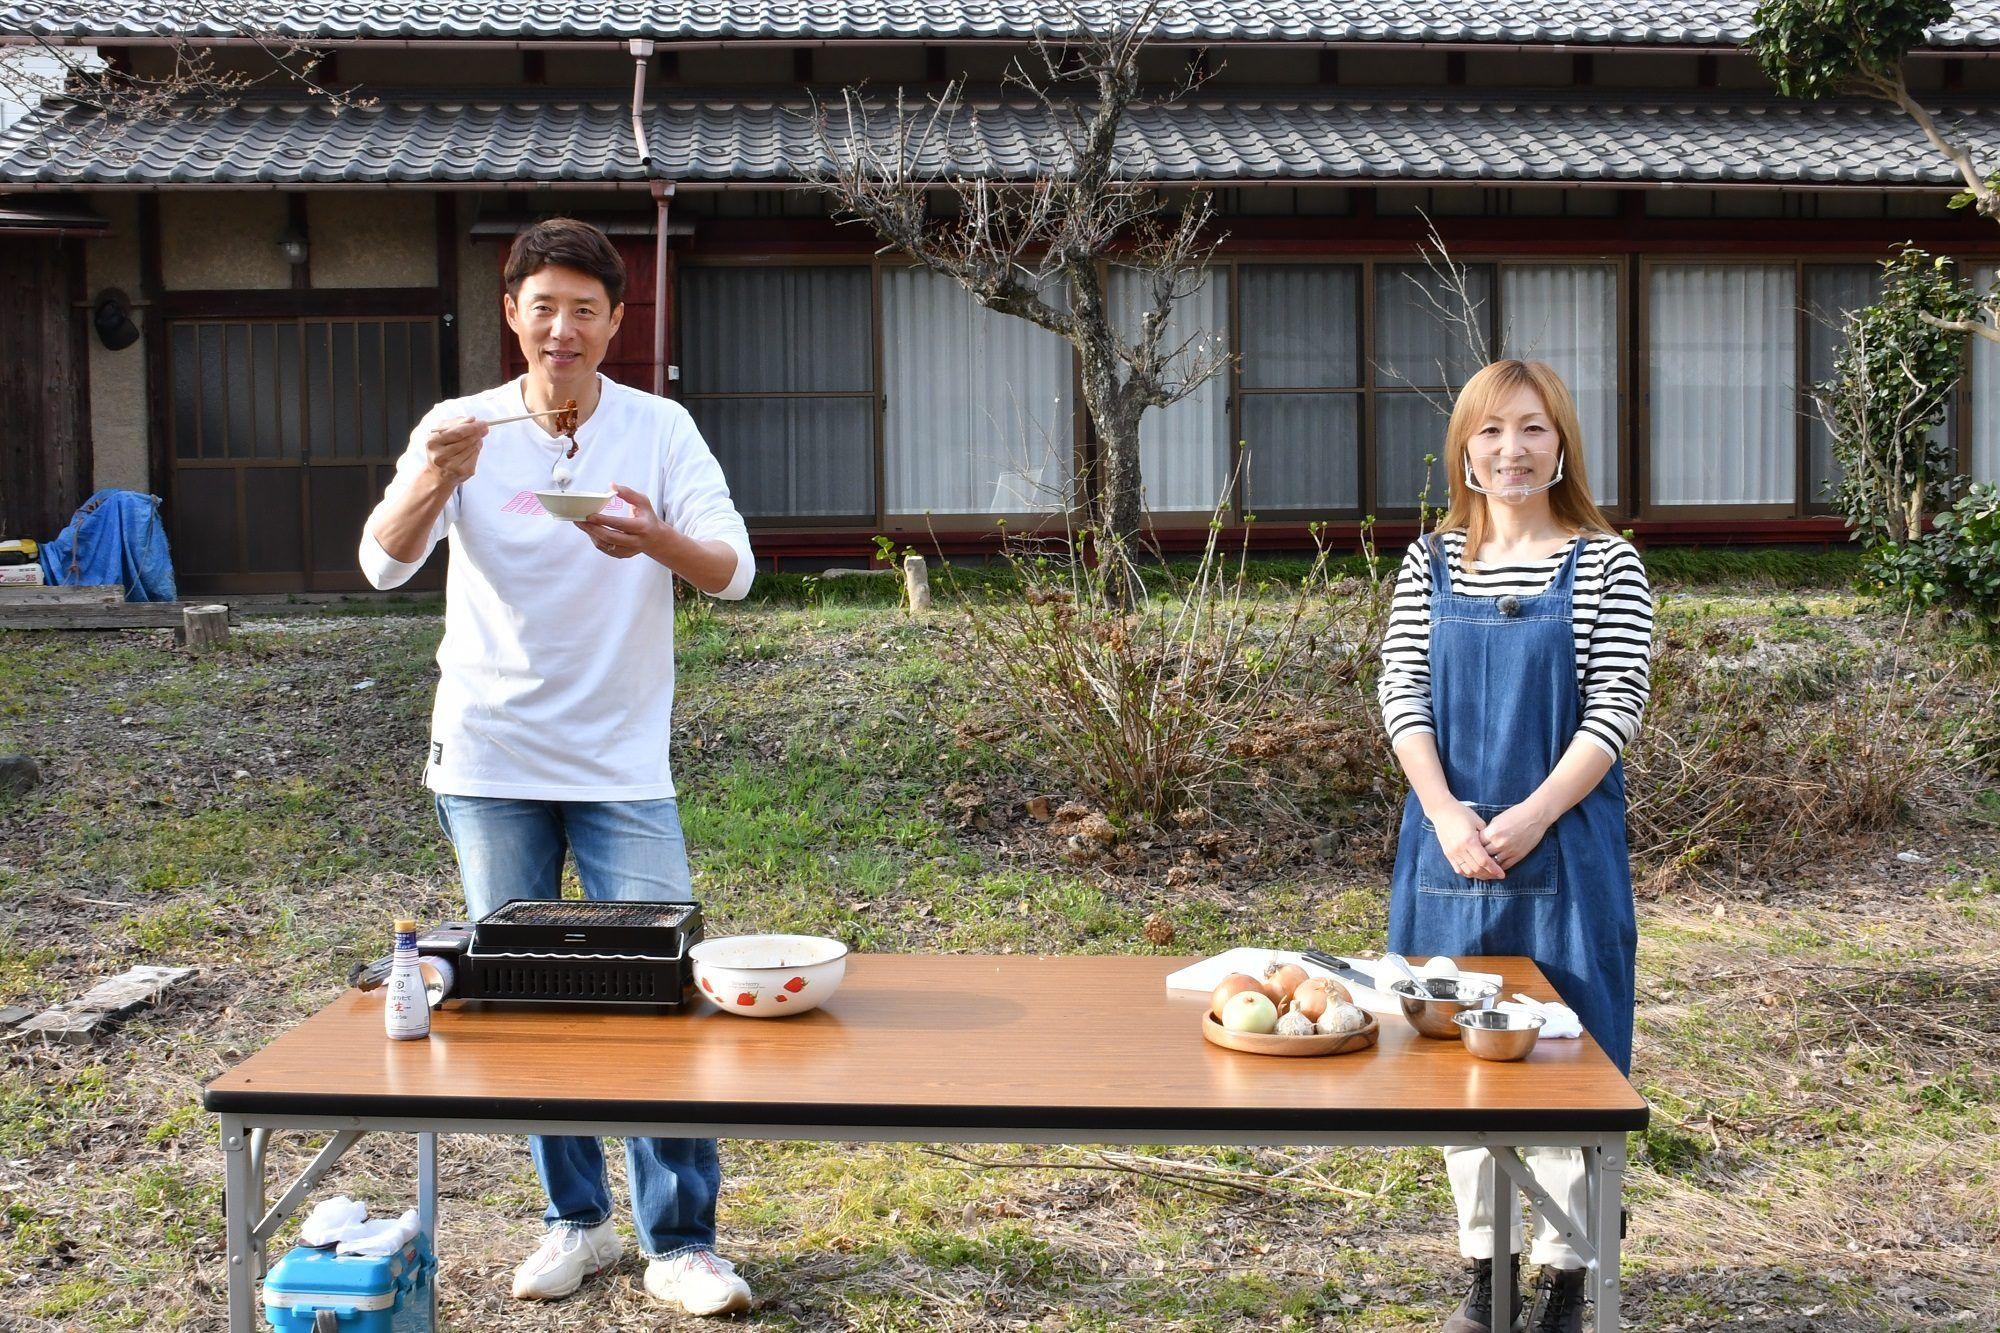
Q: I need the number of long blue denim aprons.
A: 1